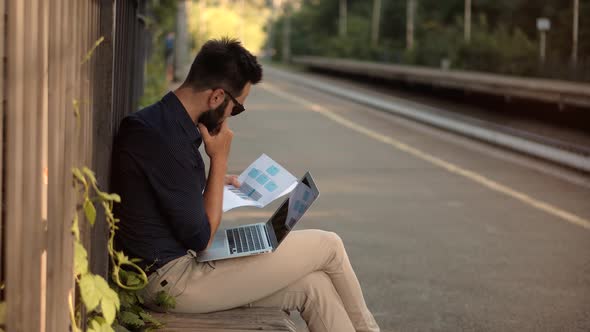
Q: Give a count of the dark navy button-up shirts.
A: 1